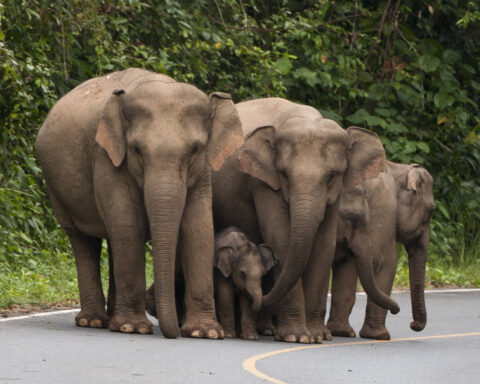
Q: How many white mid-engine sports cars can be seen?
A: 0